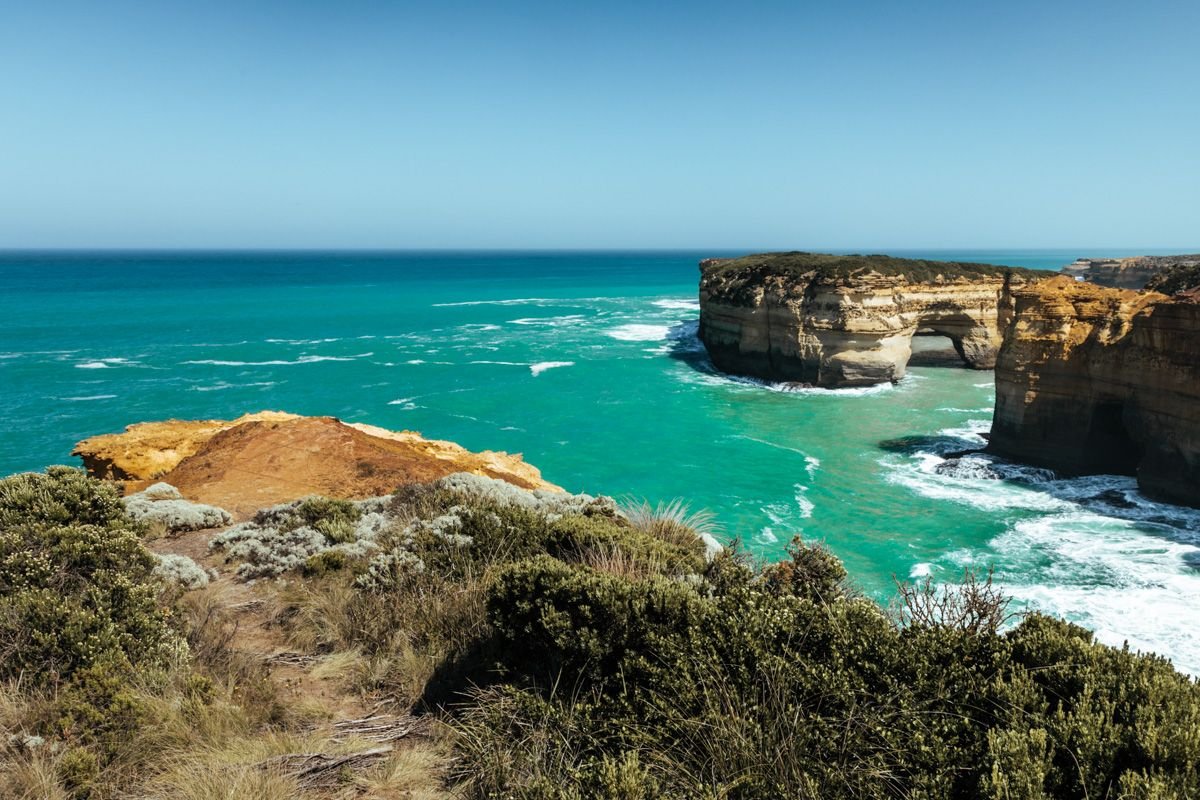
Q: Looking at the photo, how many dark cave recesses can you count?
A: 1